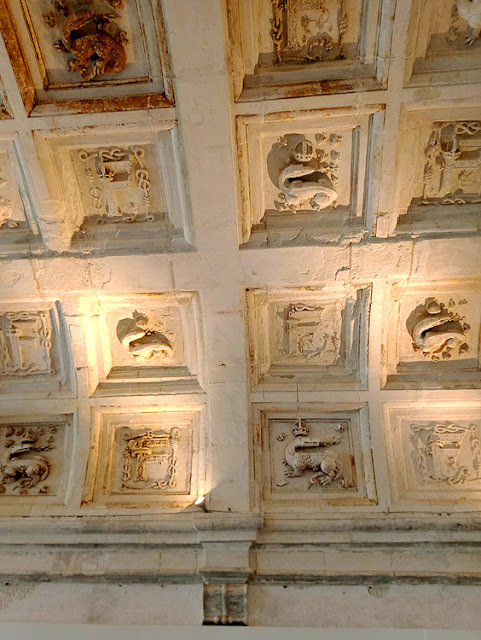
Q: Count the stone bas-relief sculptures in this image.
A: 15